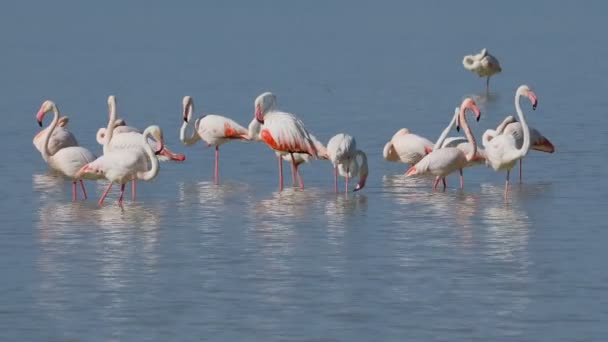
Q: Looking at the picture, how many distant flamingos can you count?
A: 1